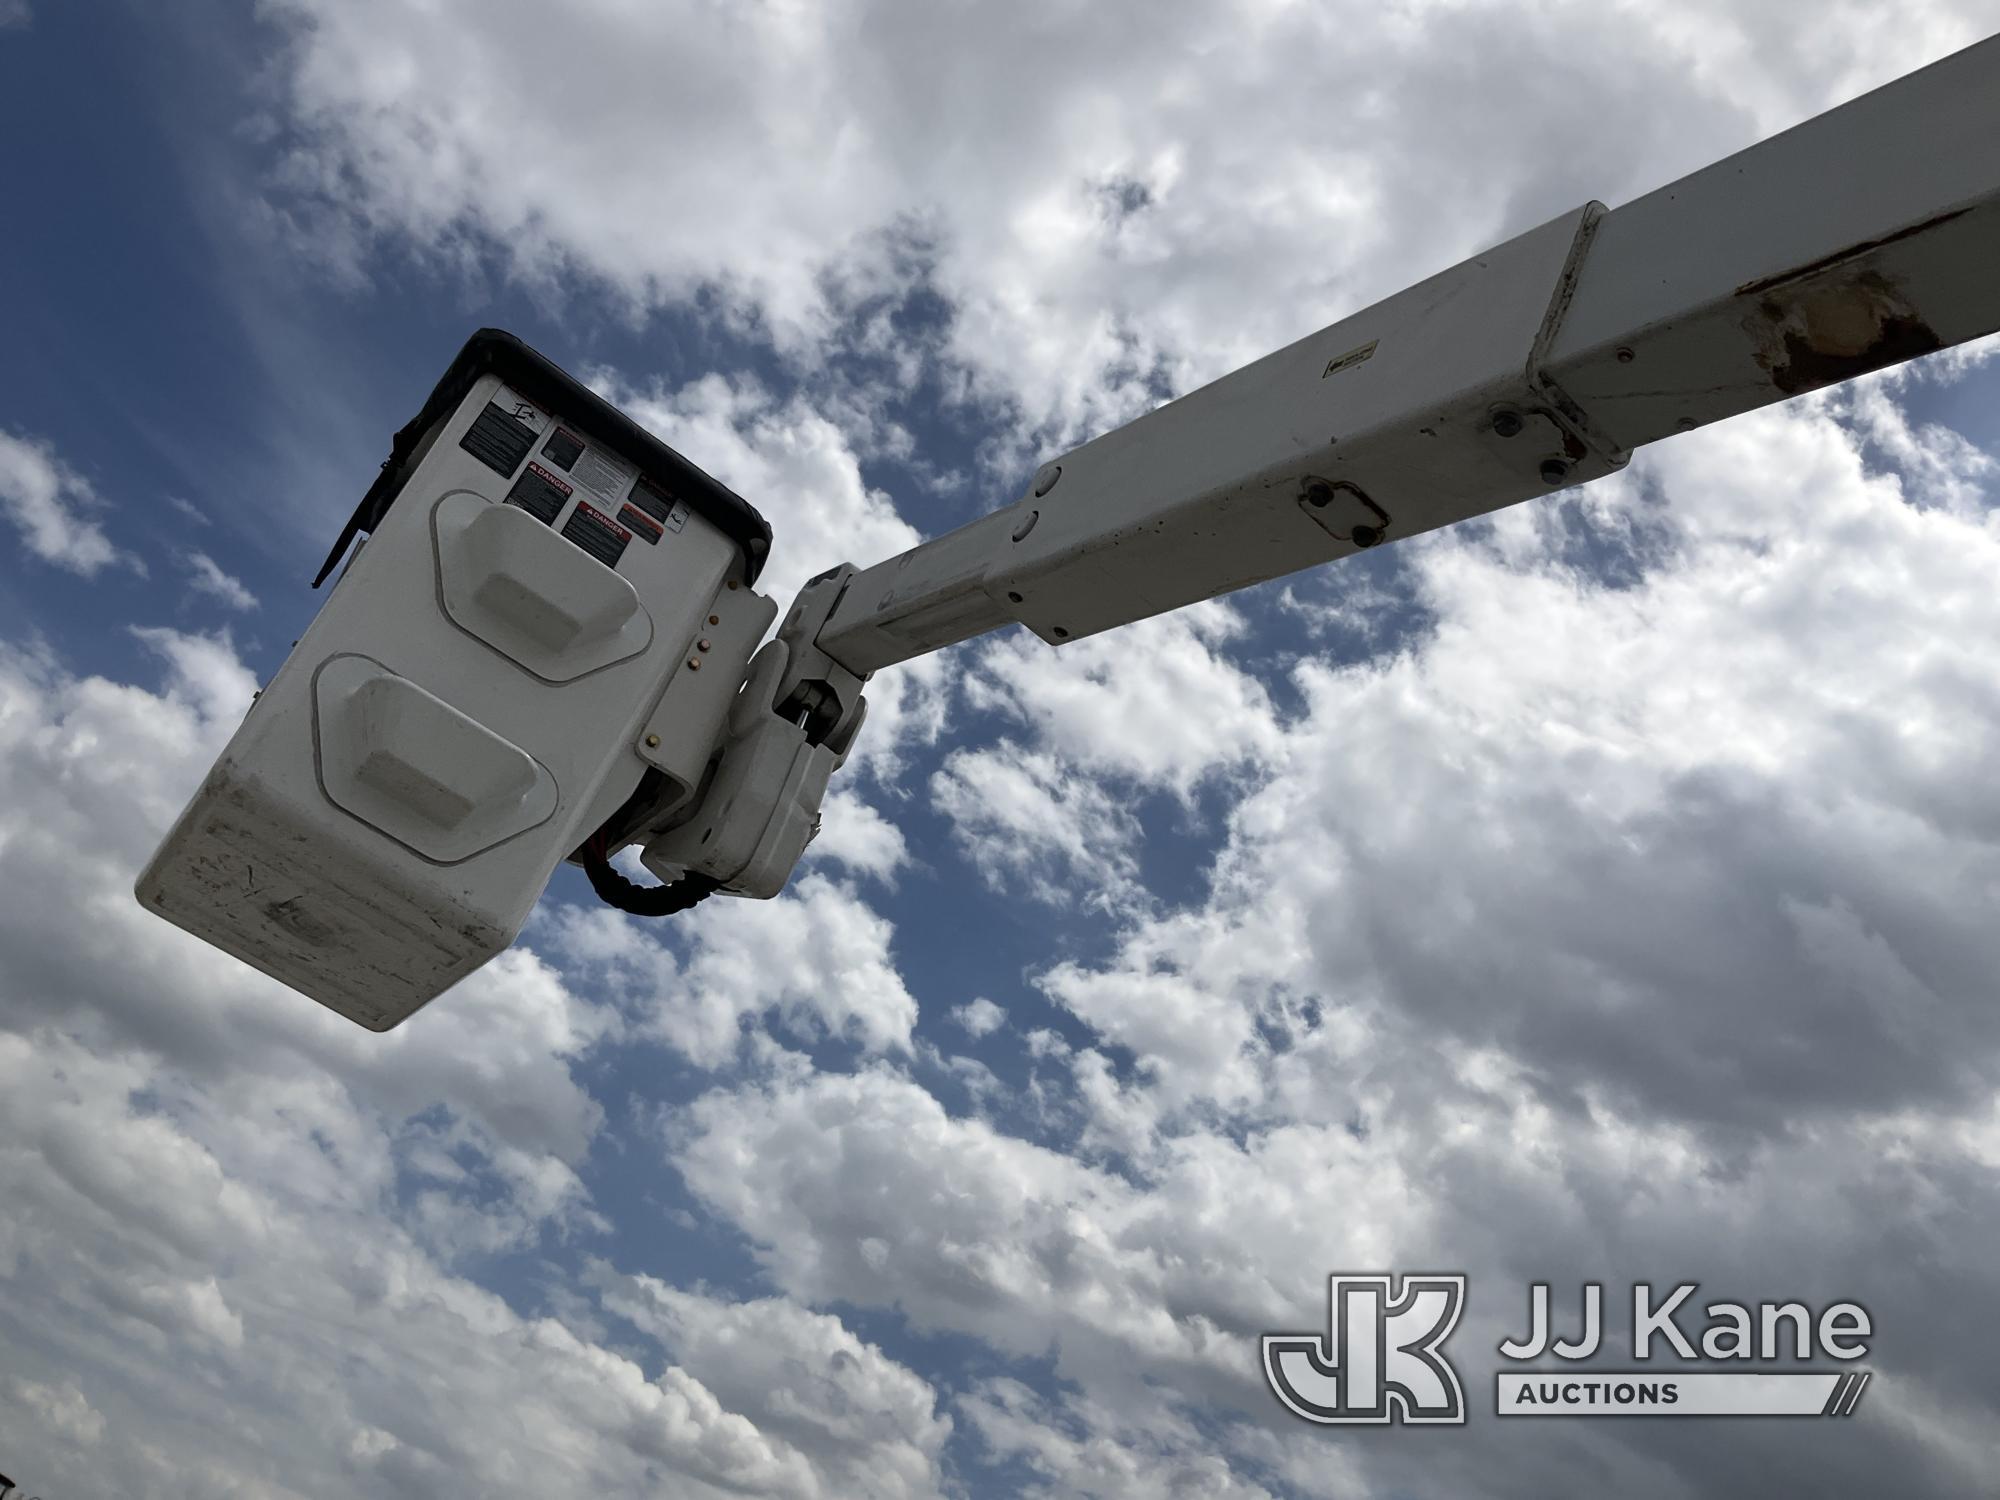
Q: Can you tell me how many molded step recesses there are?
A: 2